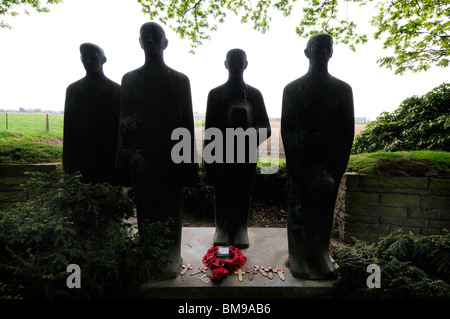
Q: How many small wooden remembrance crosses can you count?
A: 7